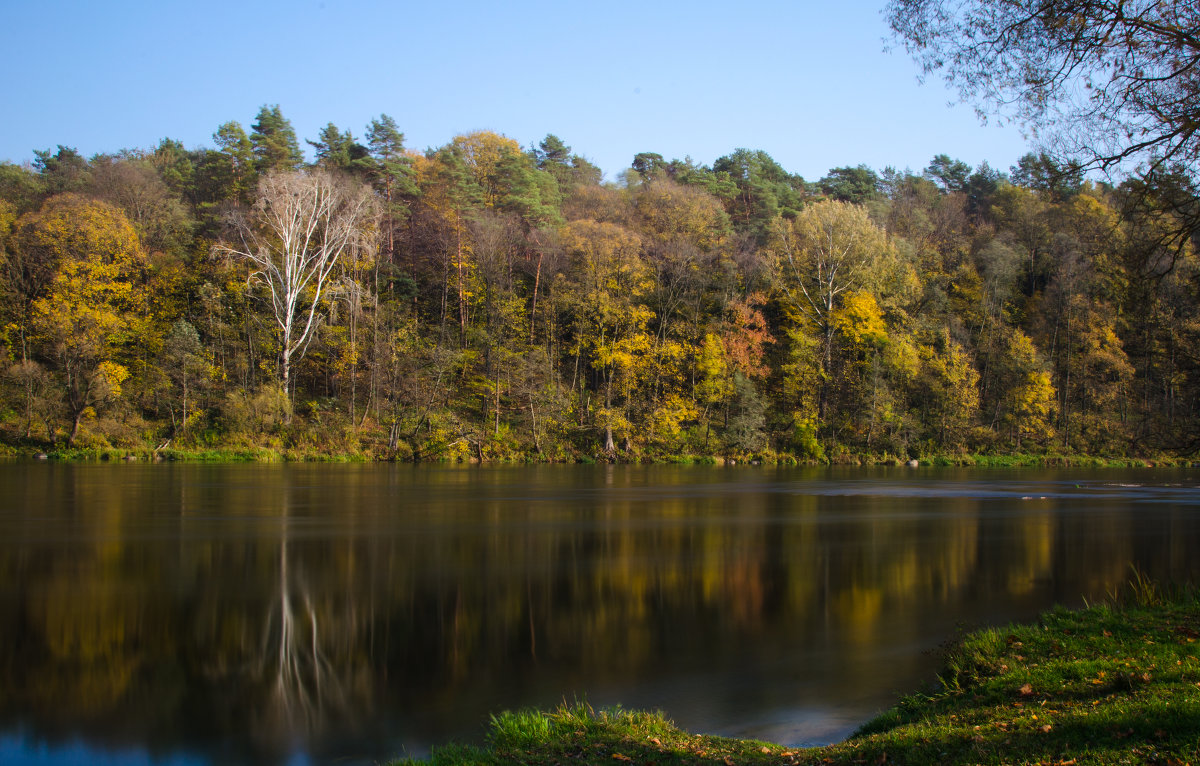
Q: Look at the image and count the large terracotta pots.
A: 0